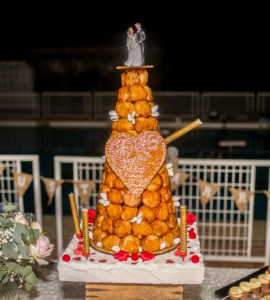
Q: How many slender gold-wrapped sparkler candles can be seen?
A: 4